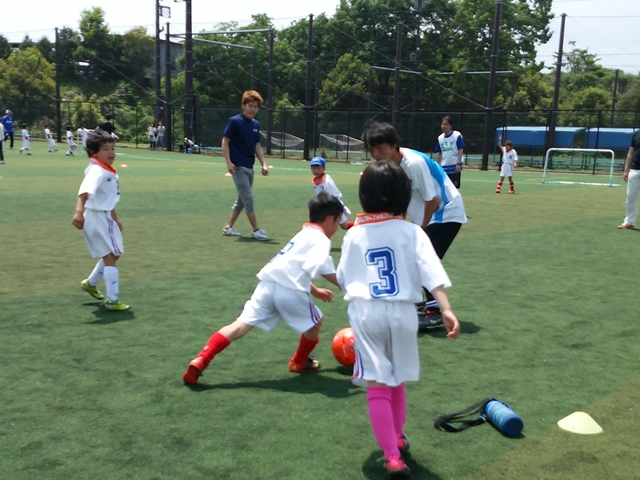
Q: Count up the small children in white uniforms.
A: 9